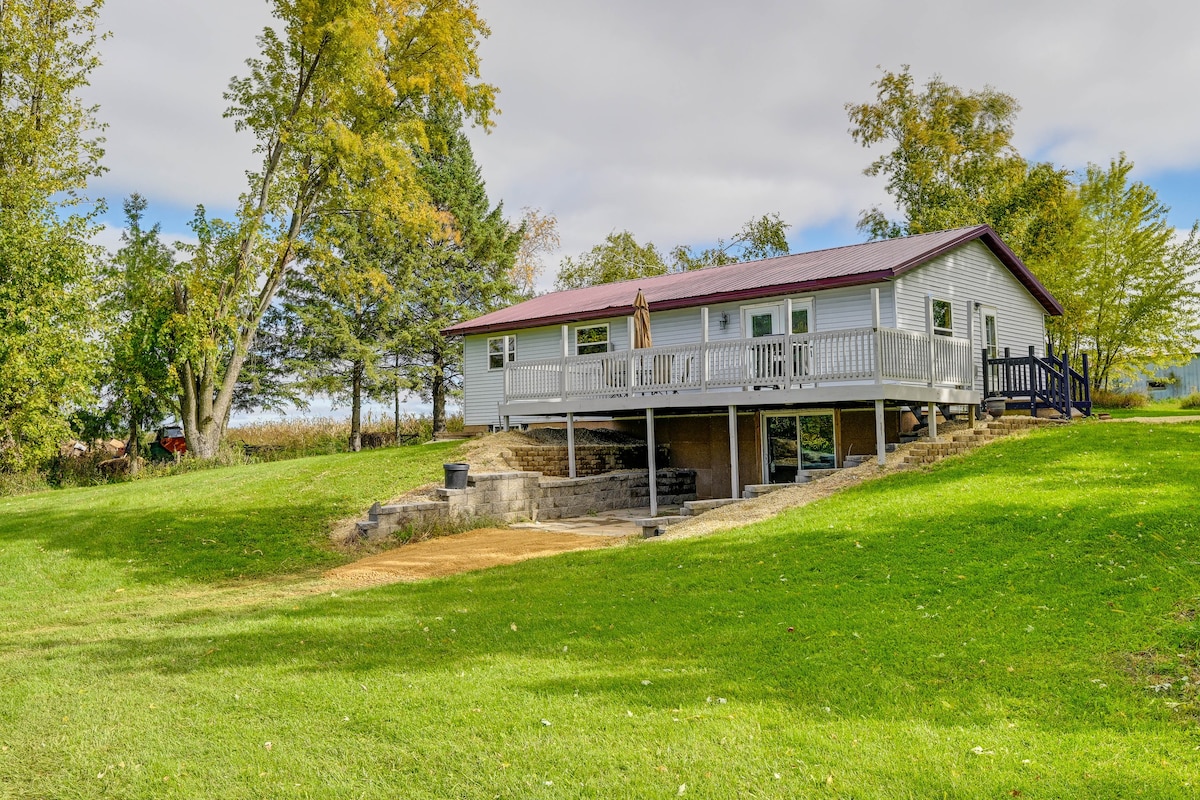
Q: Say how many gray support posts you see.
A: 6